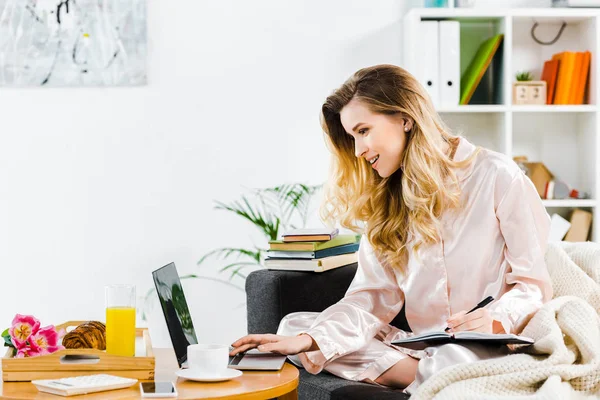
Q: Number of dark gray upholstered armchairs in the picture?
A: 1